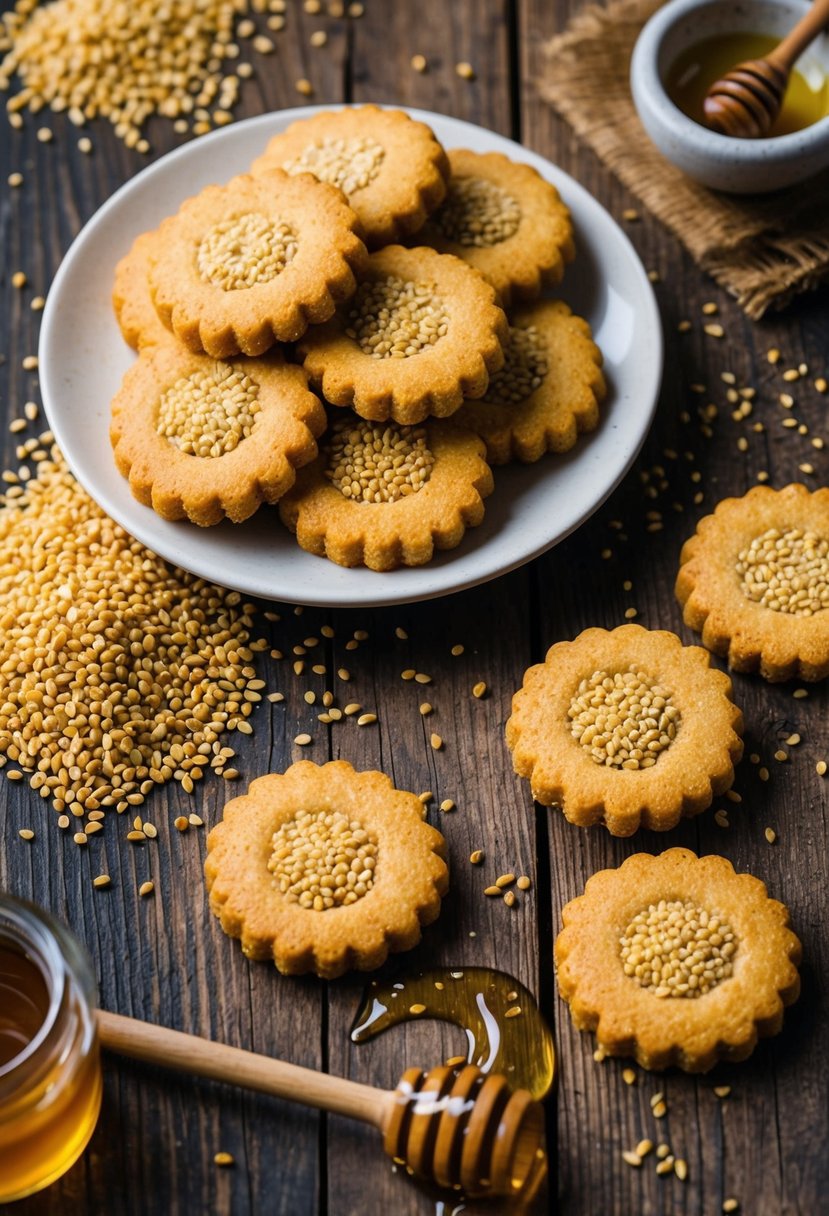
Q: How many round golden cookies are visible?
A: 12